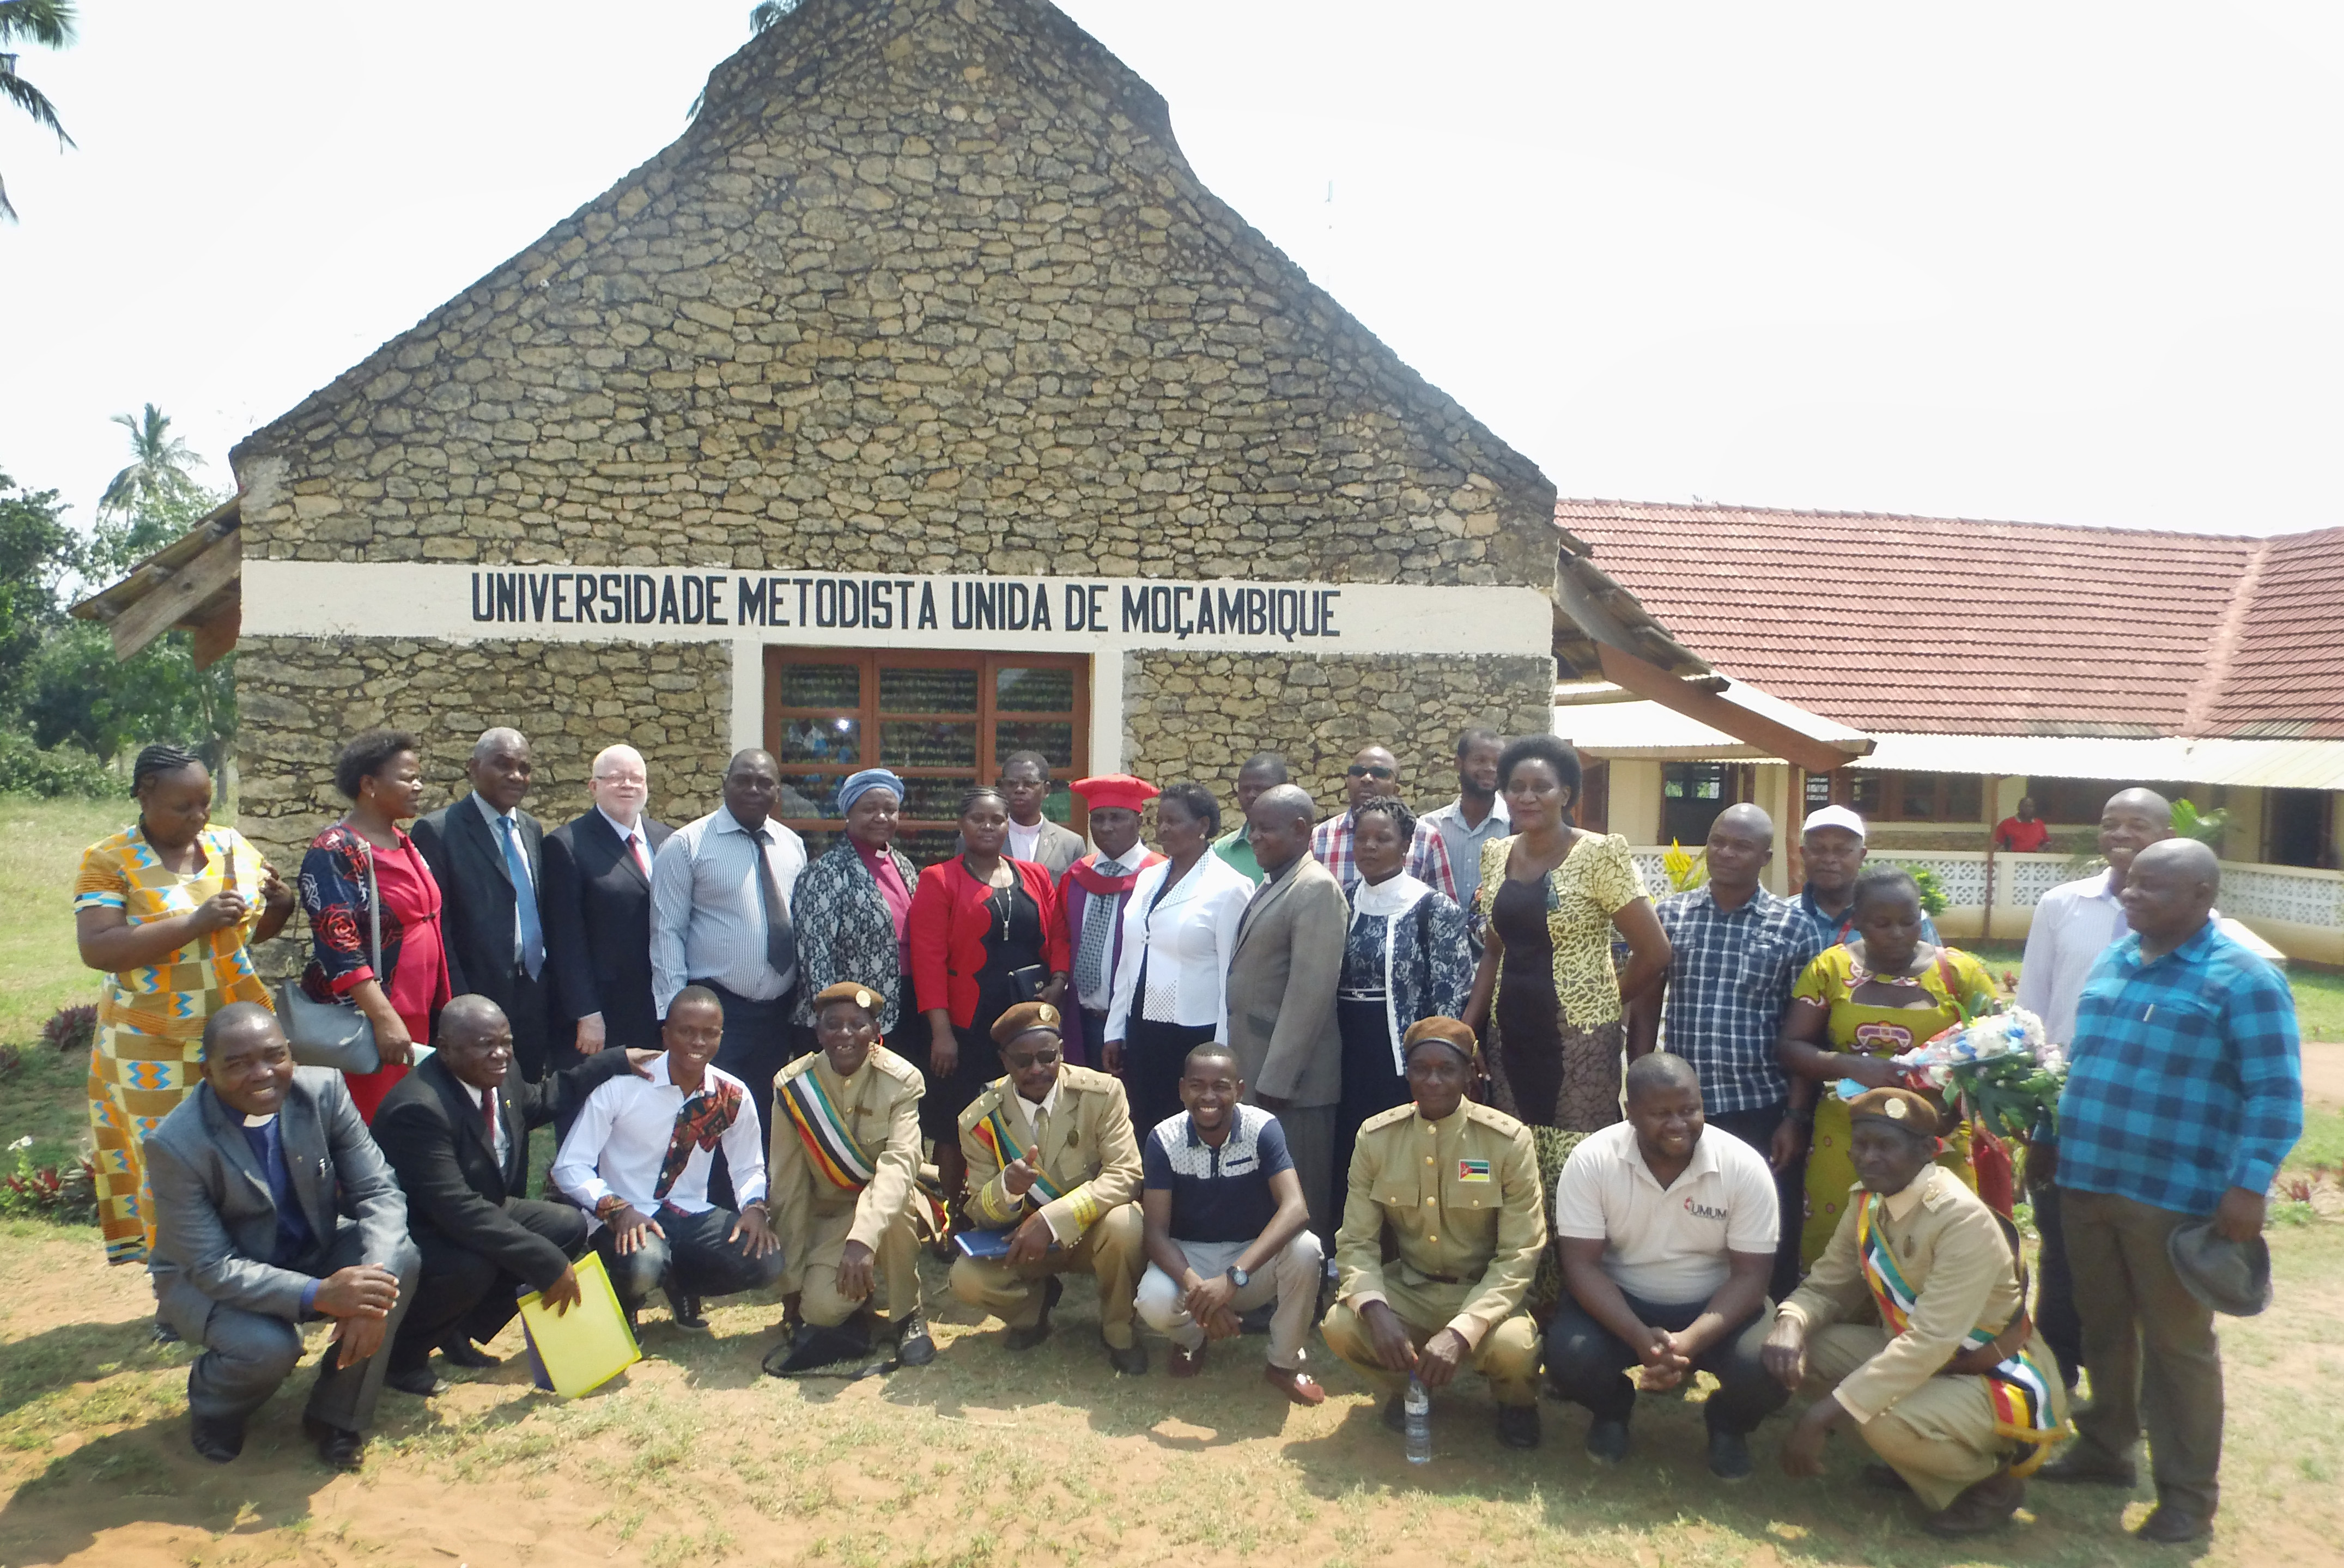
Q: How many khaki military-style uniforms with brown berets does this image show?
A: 4